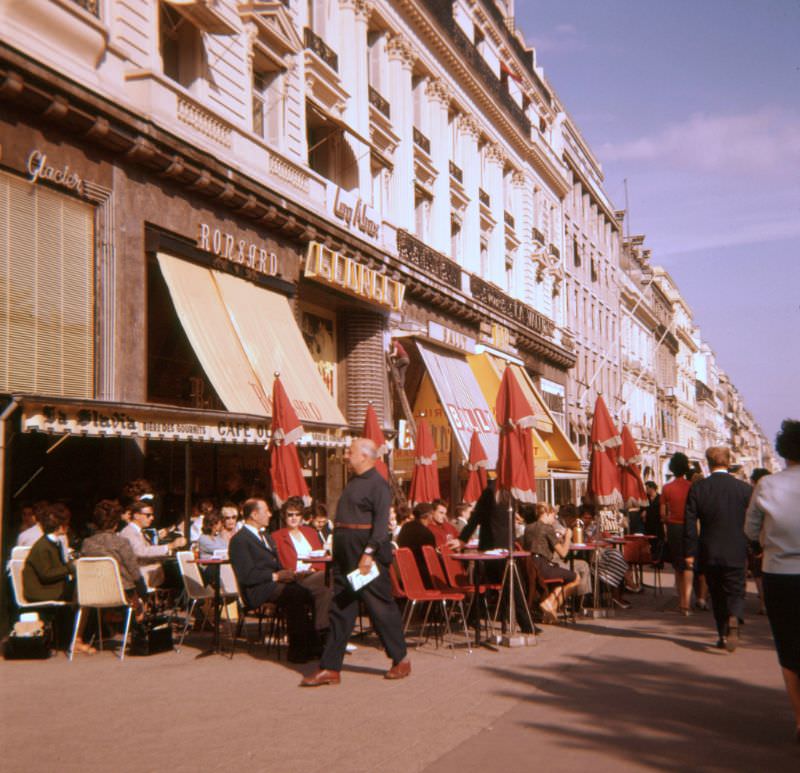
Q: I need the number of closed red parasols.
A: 7